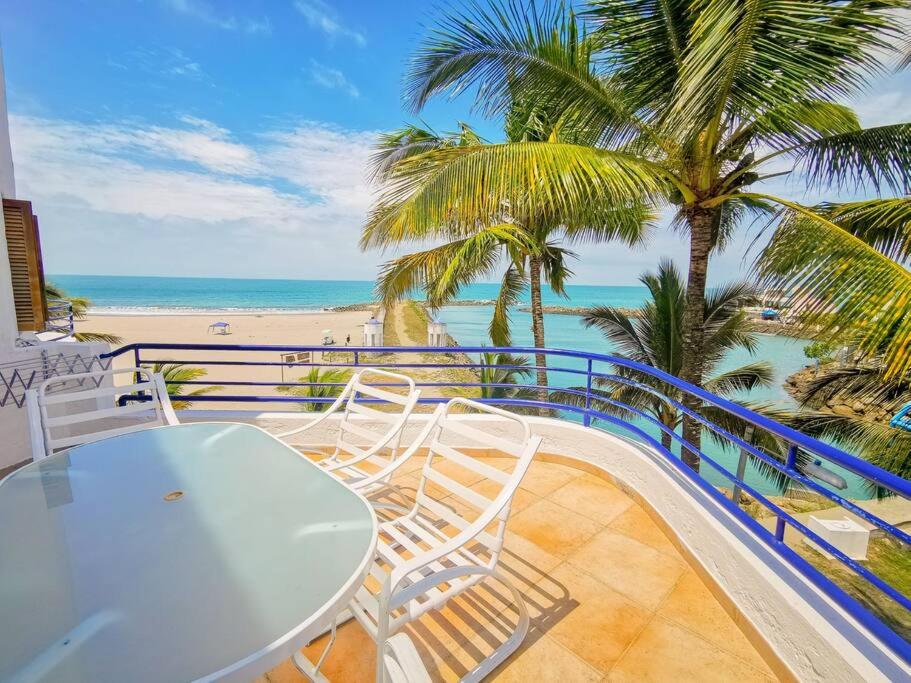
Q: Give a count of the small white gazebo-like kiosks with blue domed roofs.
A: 2